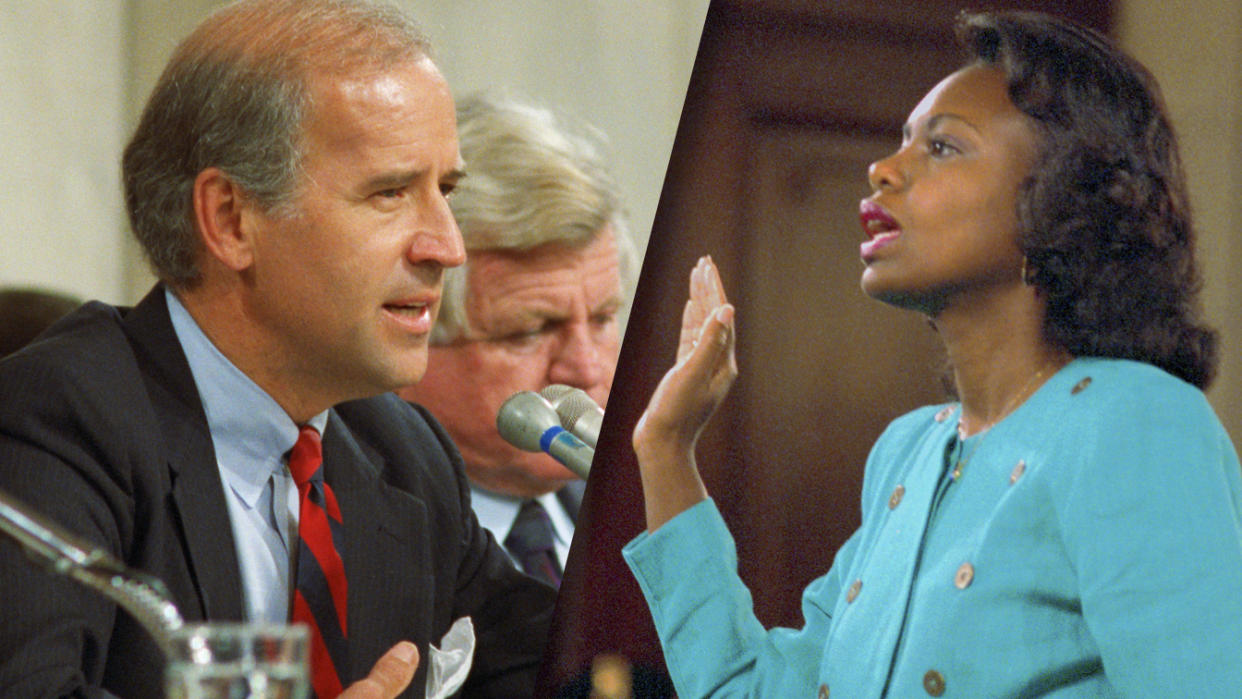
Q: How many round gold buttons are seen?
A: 8